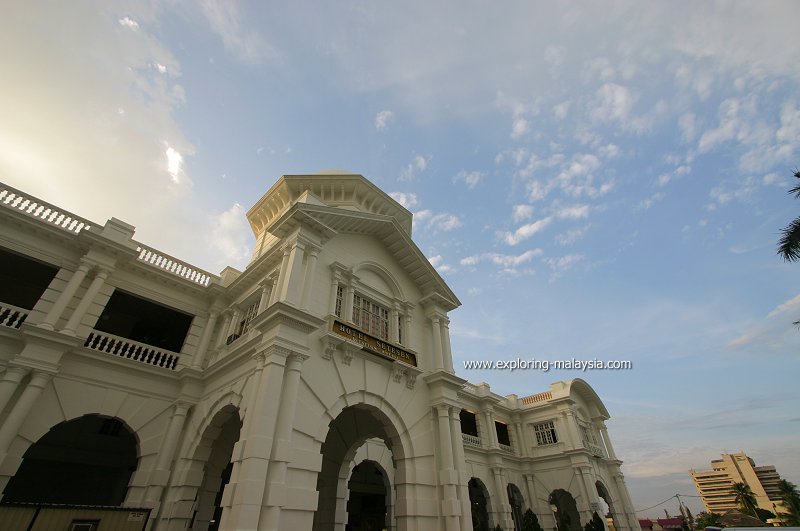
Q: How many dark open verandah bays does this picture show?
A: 4